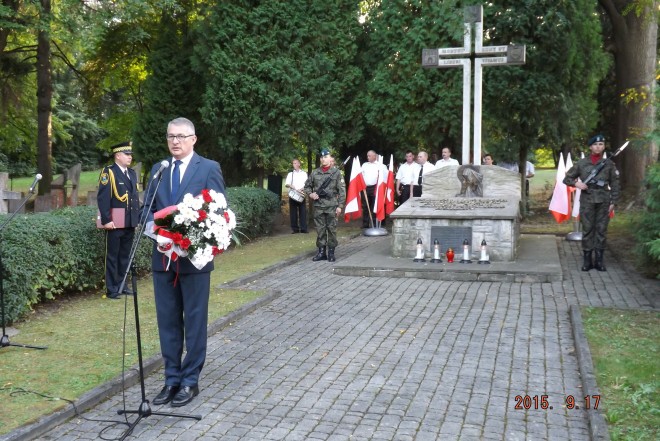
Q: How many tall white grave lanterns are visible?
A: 4